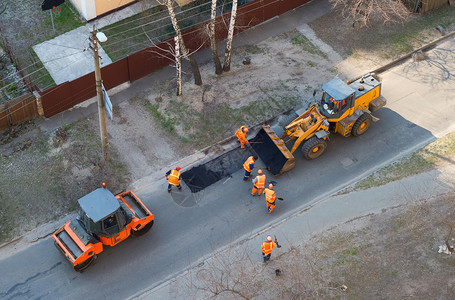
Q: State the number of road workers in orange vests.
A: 6